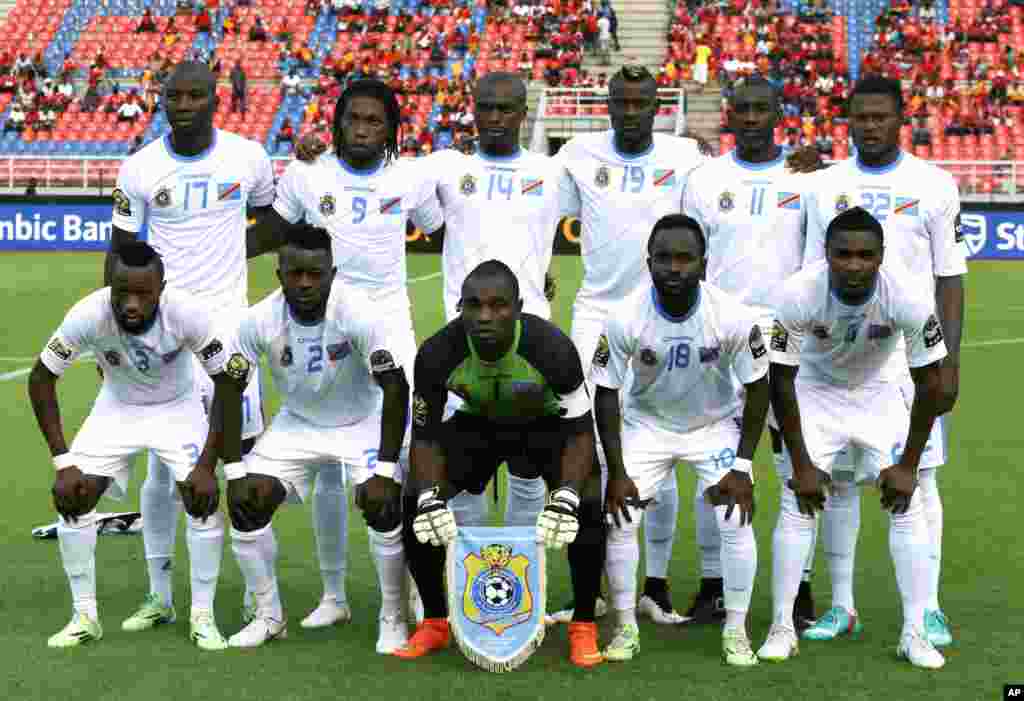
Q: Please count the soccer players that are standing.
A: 6